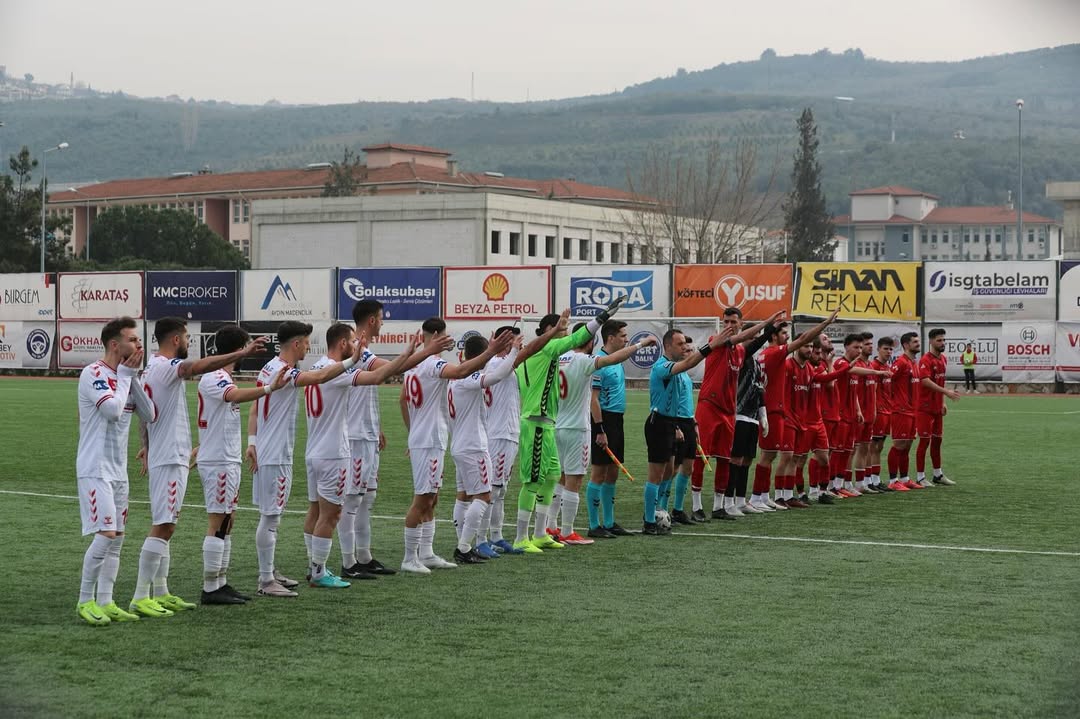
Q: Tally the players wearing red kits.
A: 10